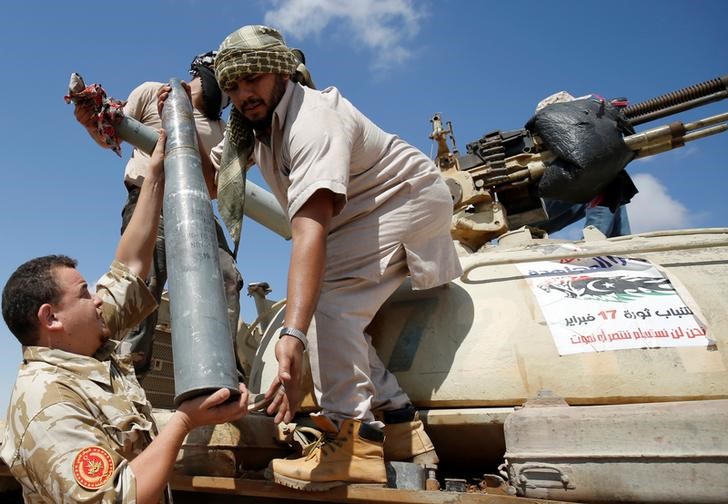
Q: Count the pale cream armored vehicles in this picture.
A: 1